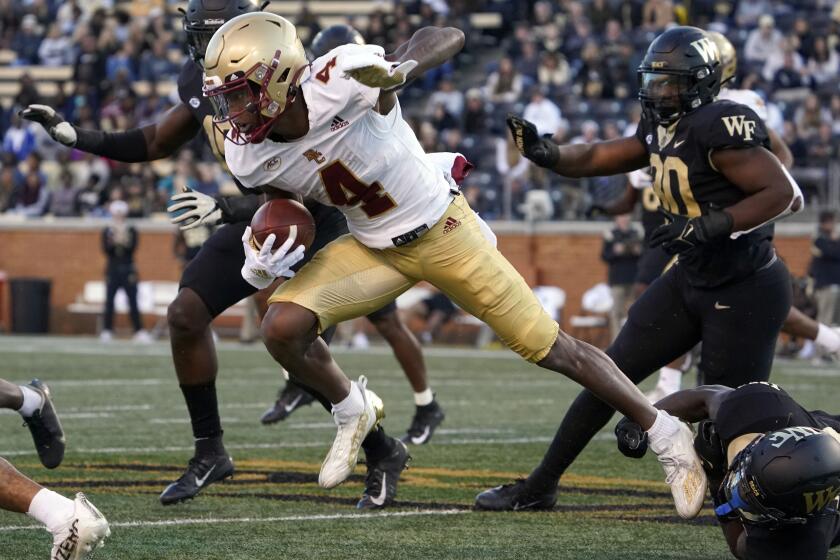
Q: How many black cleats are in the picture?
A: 6